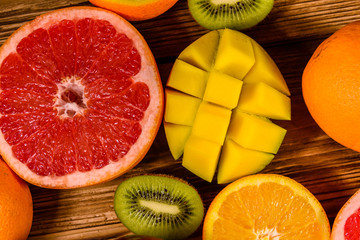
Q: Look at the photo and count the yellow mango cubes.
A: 12